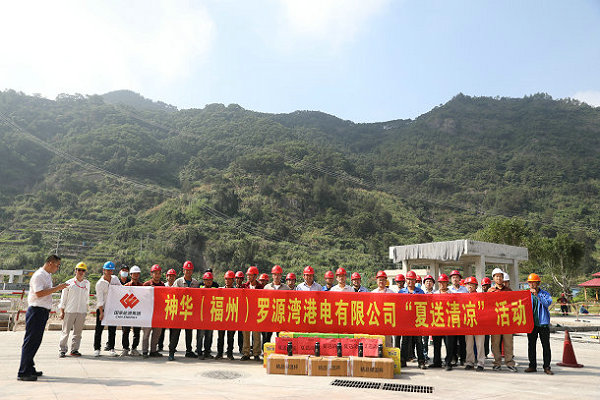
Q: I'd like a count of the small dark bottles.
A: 5